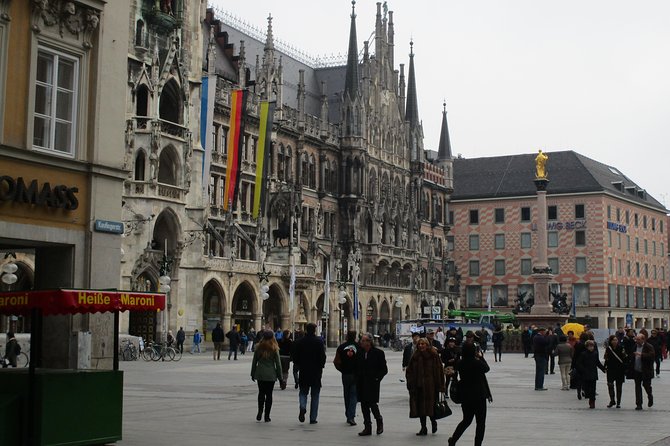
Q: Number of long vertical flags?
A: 3